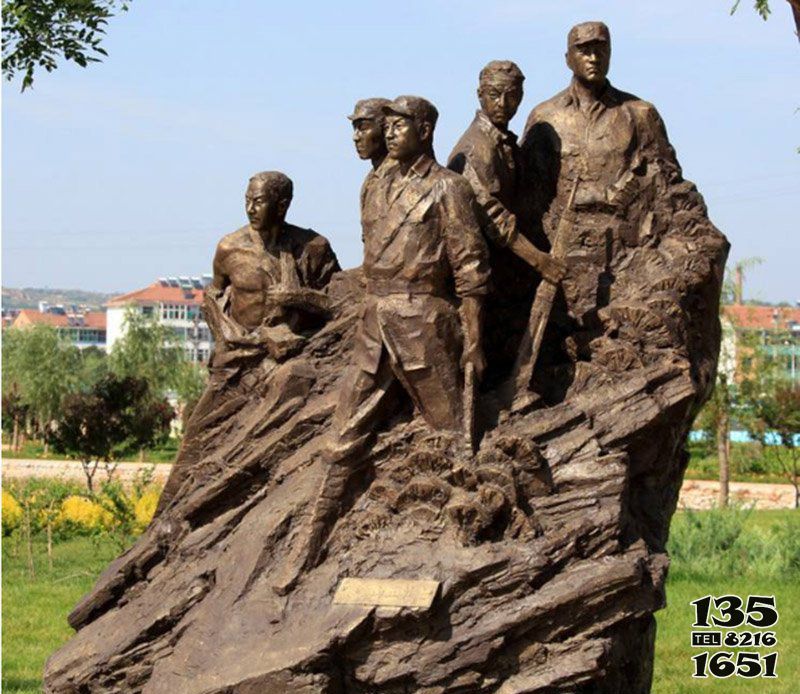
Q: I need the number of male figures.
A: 5